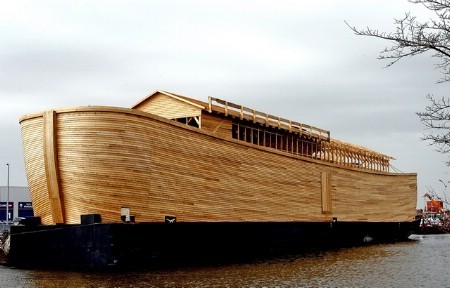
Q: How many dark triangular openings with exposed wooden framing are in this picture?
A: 1